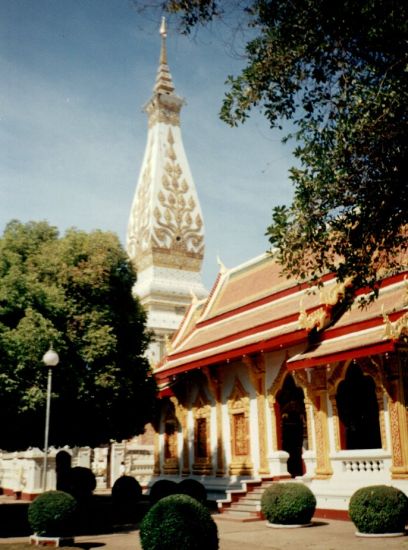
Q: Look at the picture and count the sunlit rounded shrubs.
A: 4